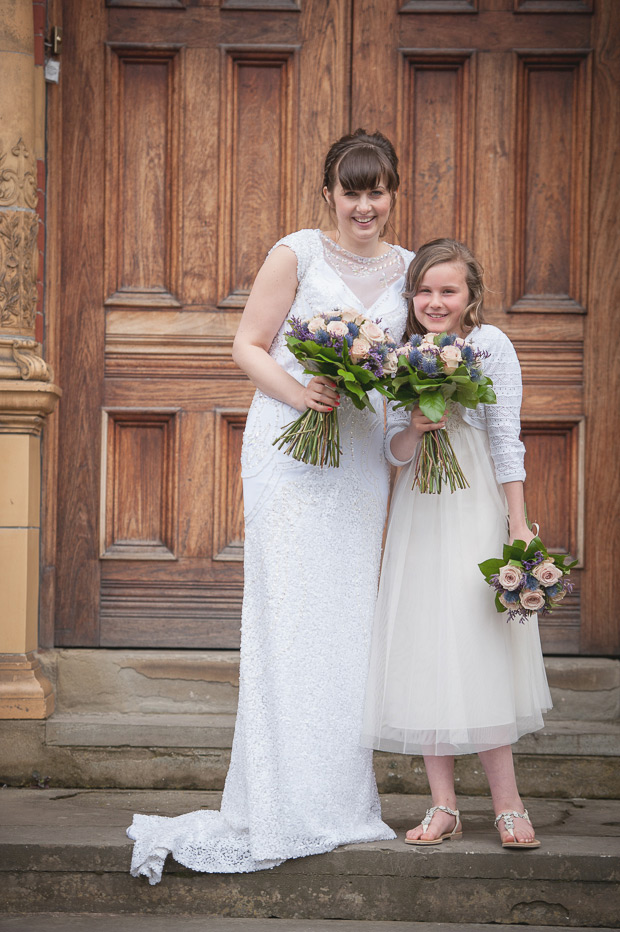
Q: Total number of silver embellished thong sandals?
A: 2